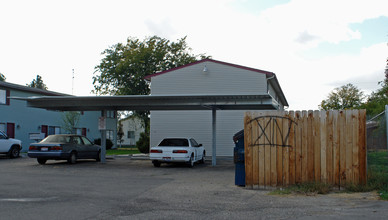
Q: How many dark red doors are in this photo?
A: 3